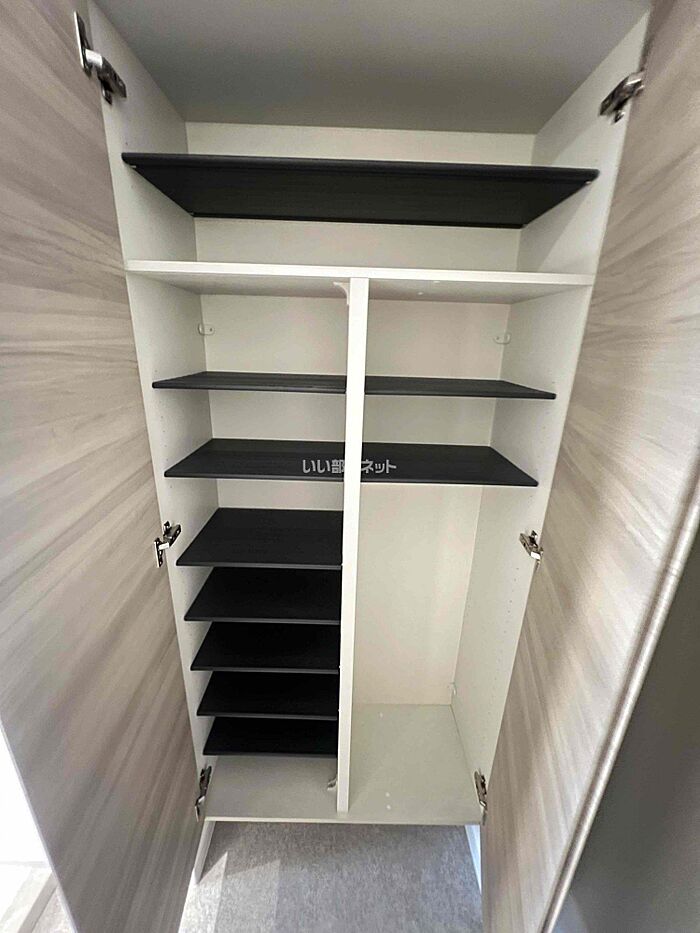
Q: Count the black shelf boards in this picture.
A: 10